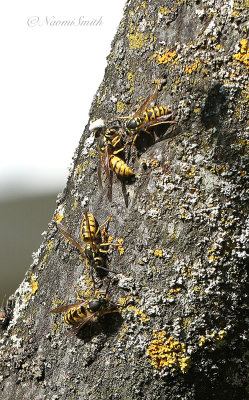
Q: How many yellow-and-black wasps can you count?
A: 4